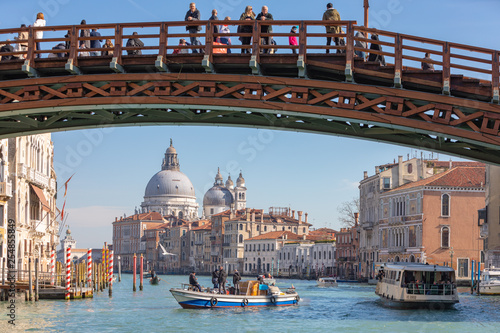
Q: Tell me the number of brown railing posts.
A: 11